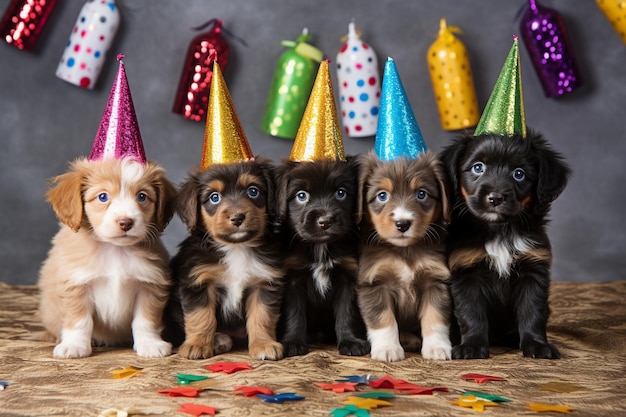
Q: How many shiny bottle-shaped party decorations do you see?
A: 8